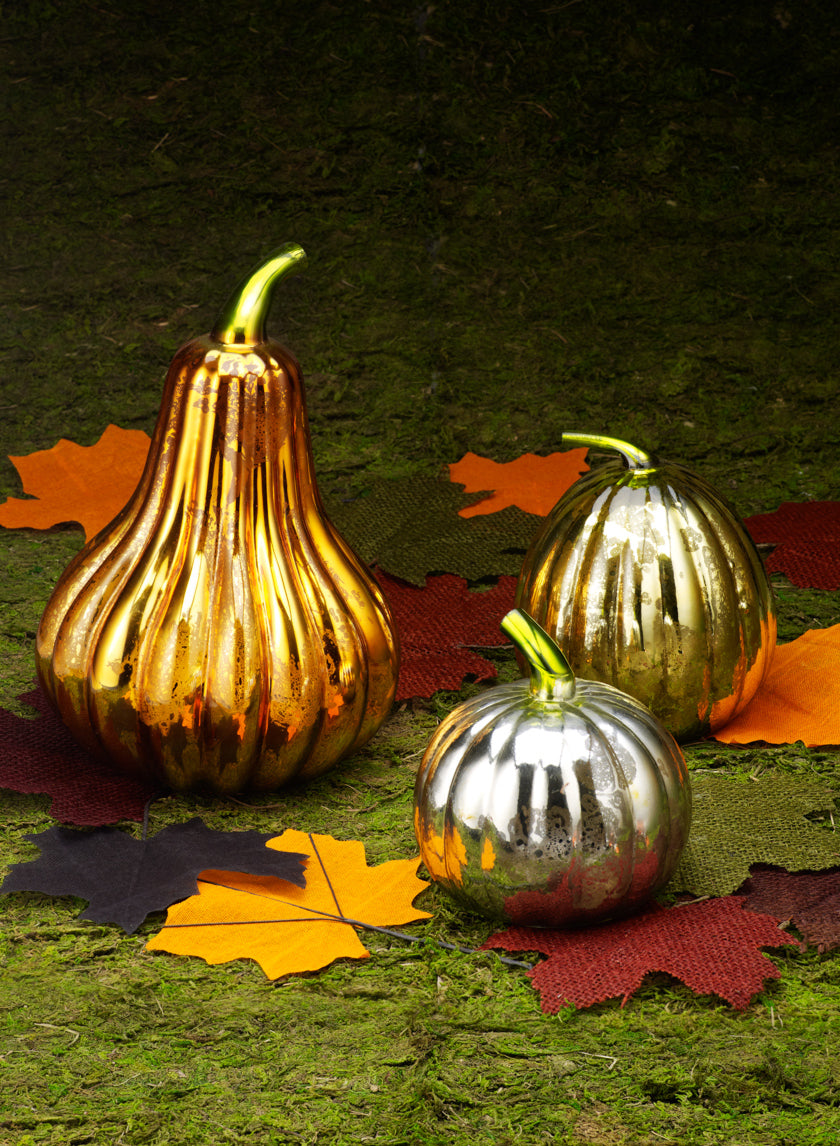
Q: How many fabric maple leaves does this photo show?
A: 12